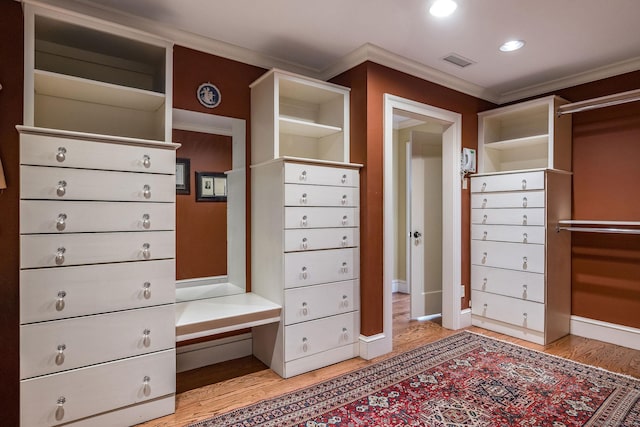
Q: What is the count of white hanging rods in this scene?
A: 2